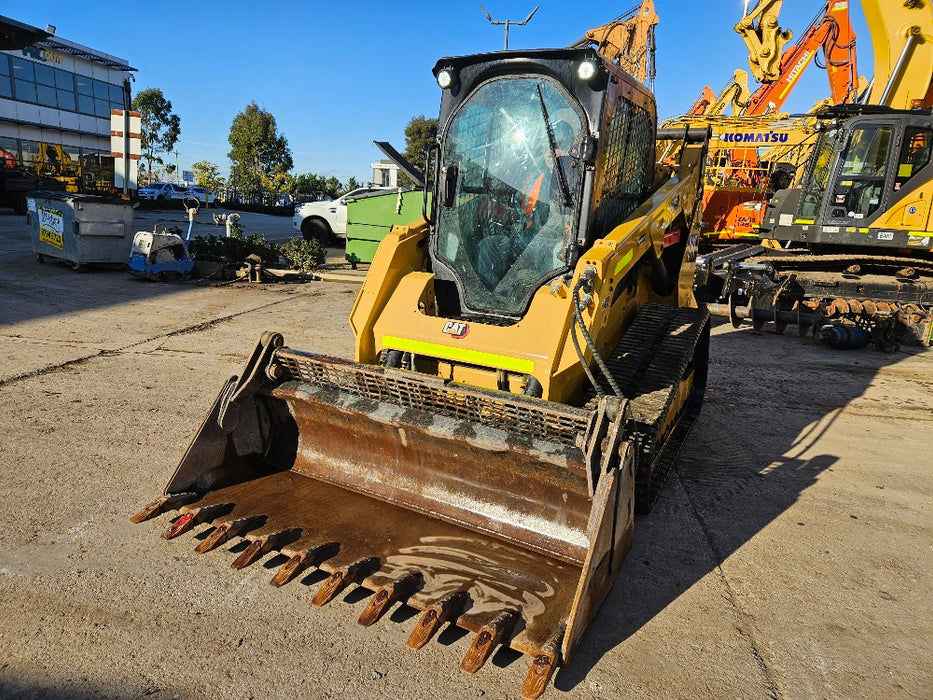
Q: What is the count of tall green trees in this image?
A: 3